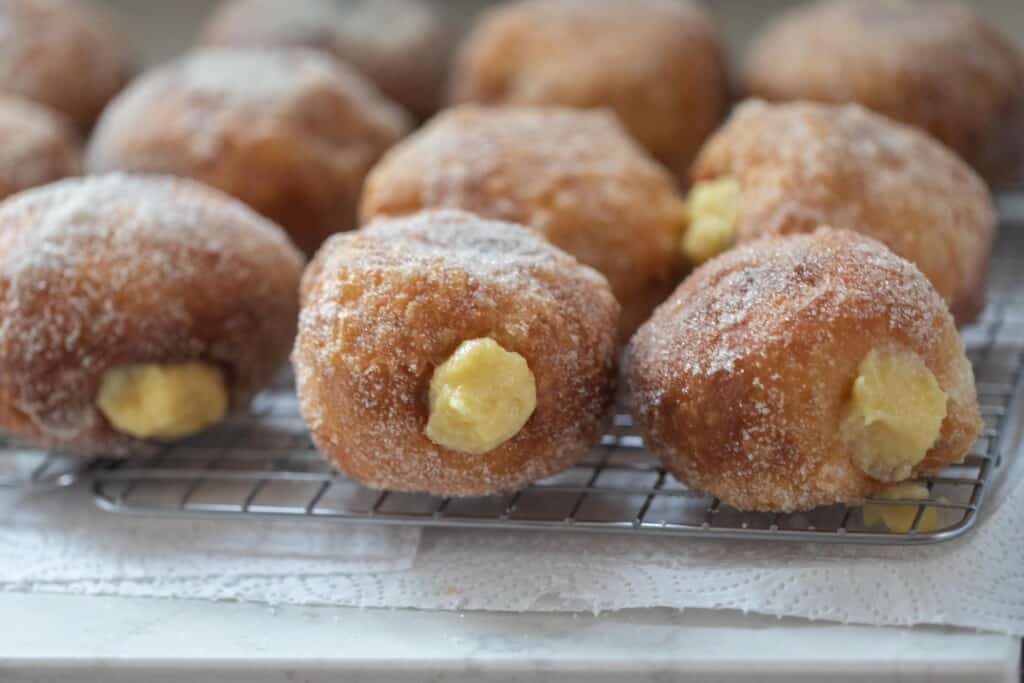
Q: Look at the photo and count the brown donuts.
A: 11